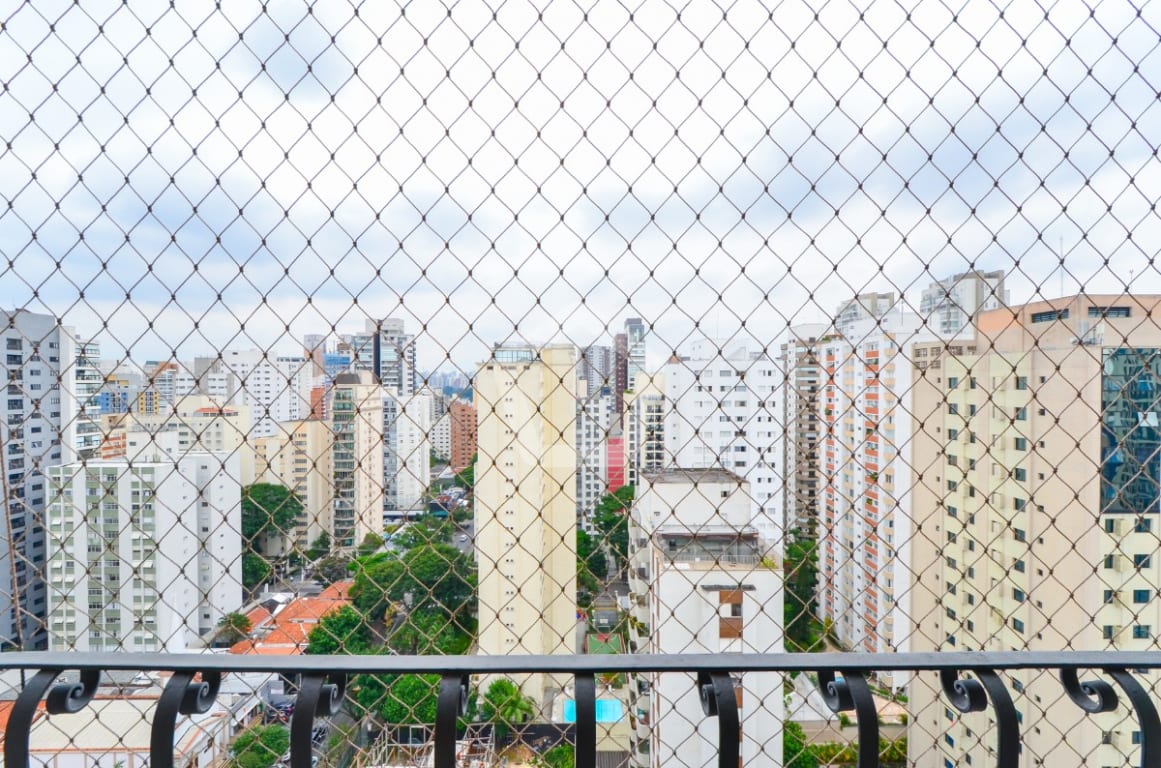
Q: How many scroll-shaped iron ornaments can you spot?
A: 8